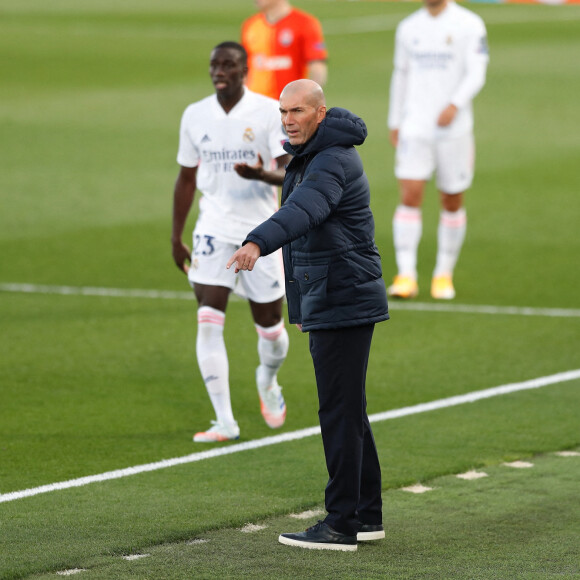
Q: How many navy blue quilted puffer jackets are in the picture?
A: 1